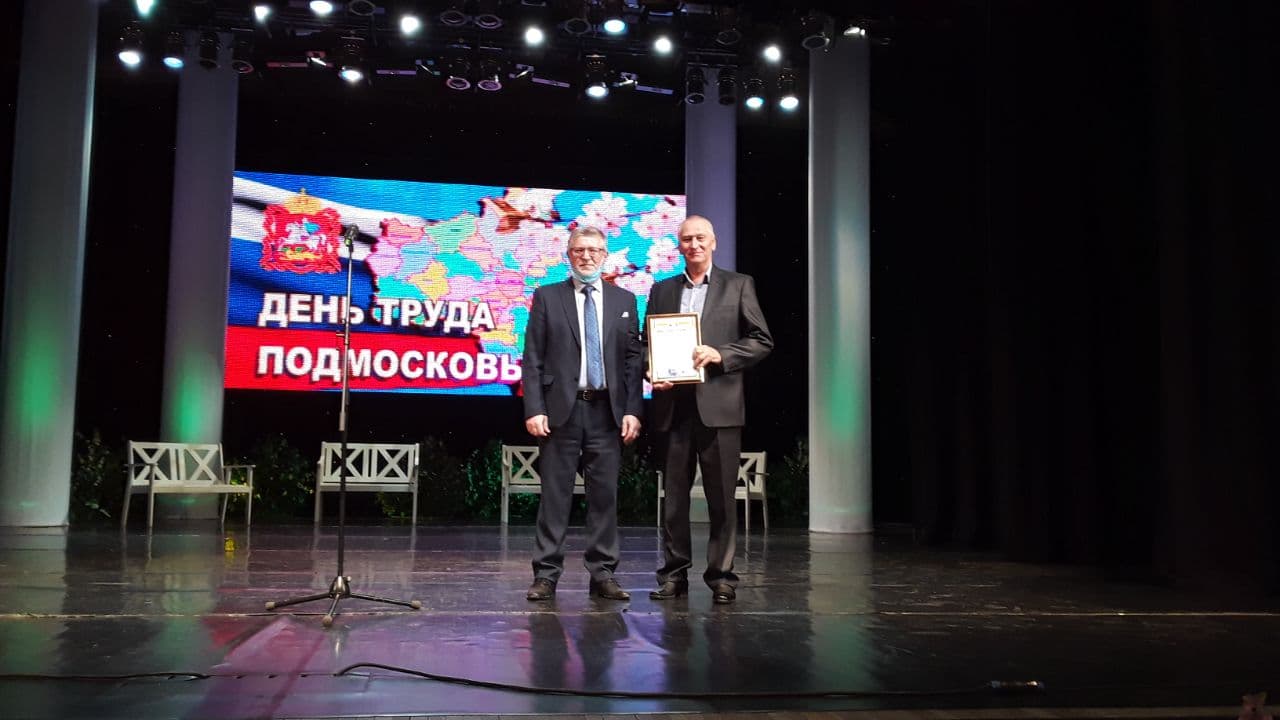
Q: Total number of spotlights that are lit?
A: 14